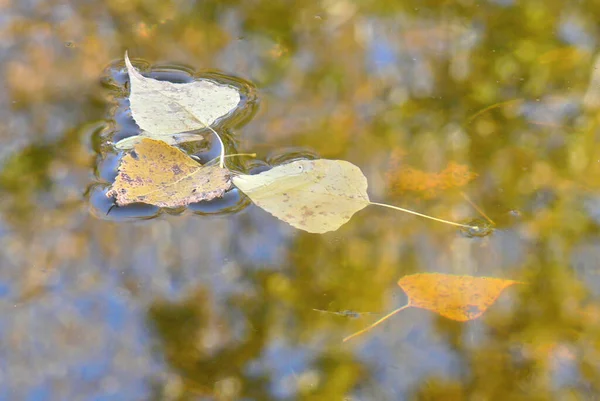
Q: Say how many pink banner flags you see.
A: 0